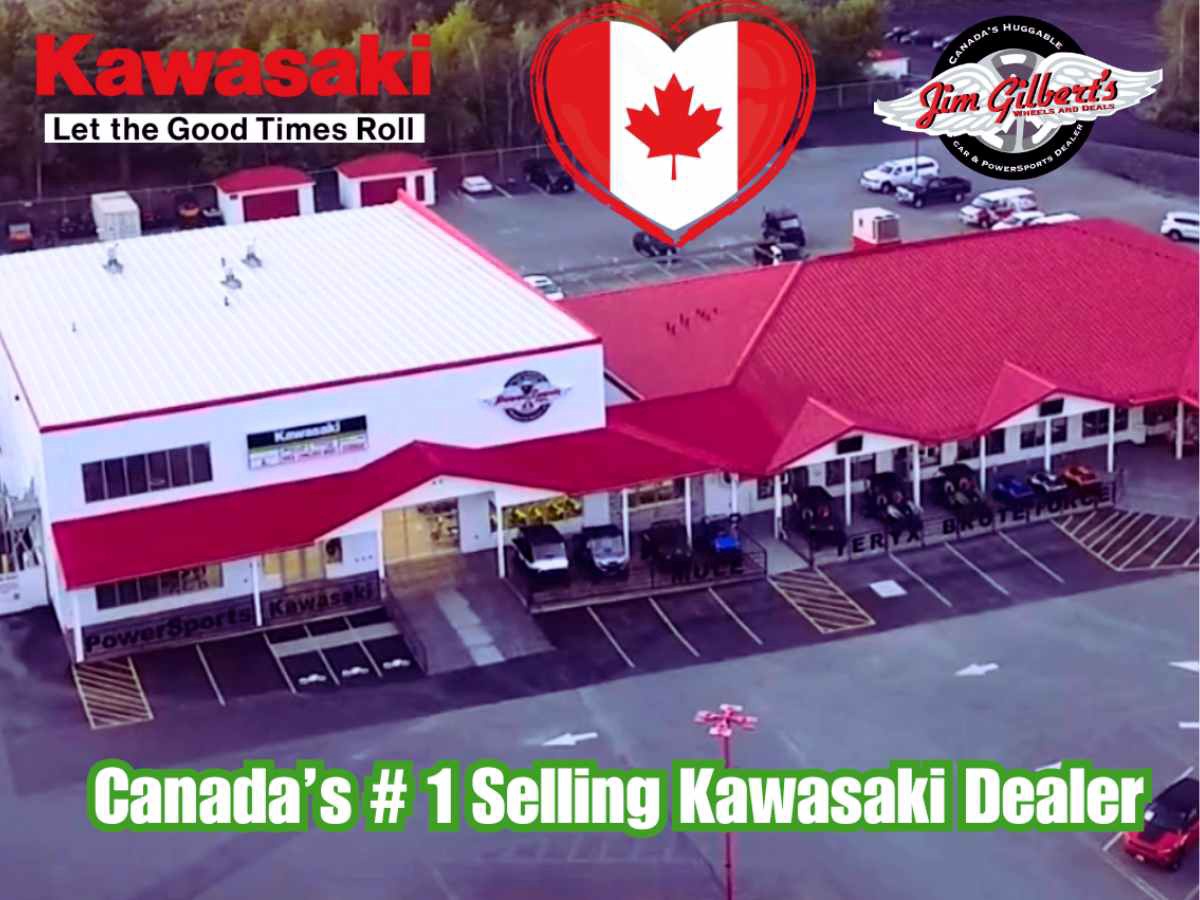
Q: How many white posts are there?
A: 14